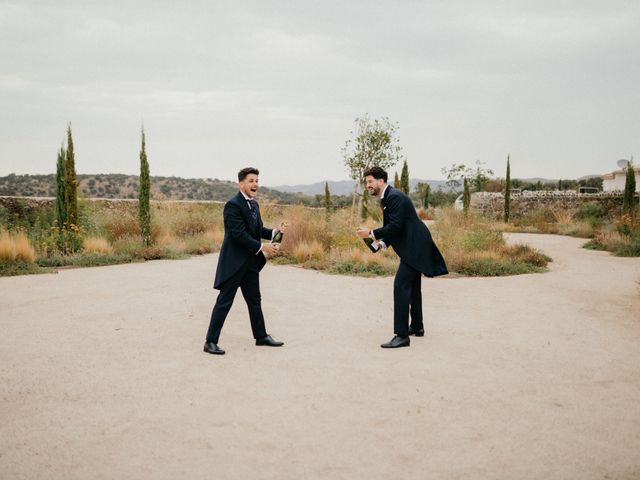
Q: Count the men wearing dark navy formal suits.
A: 2